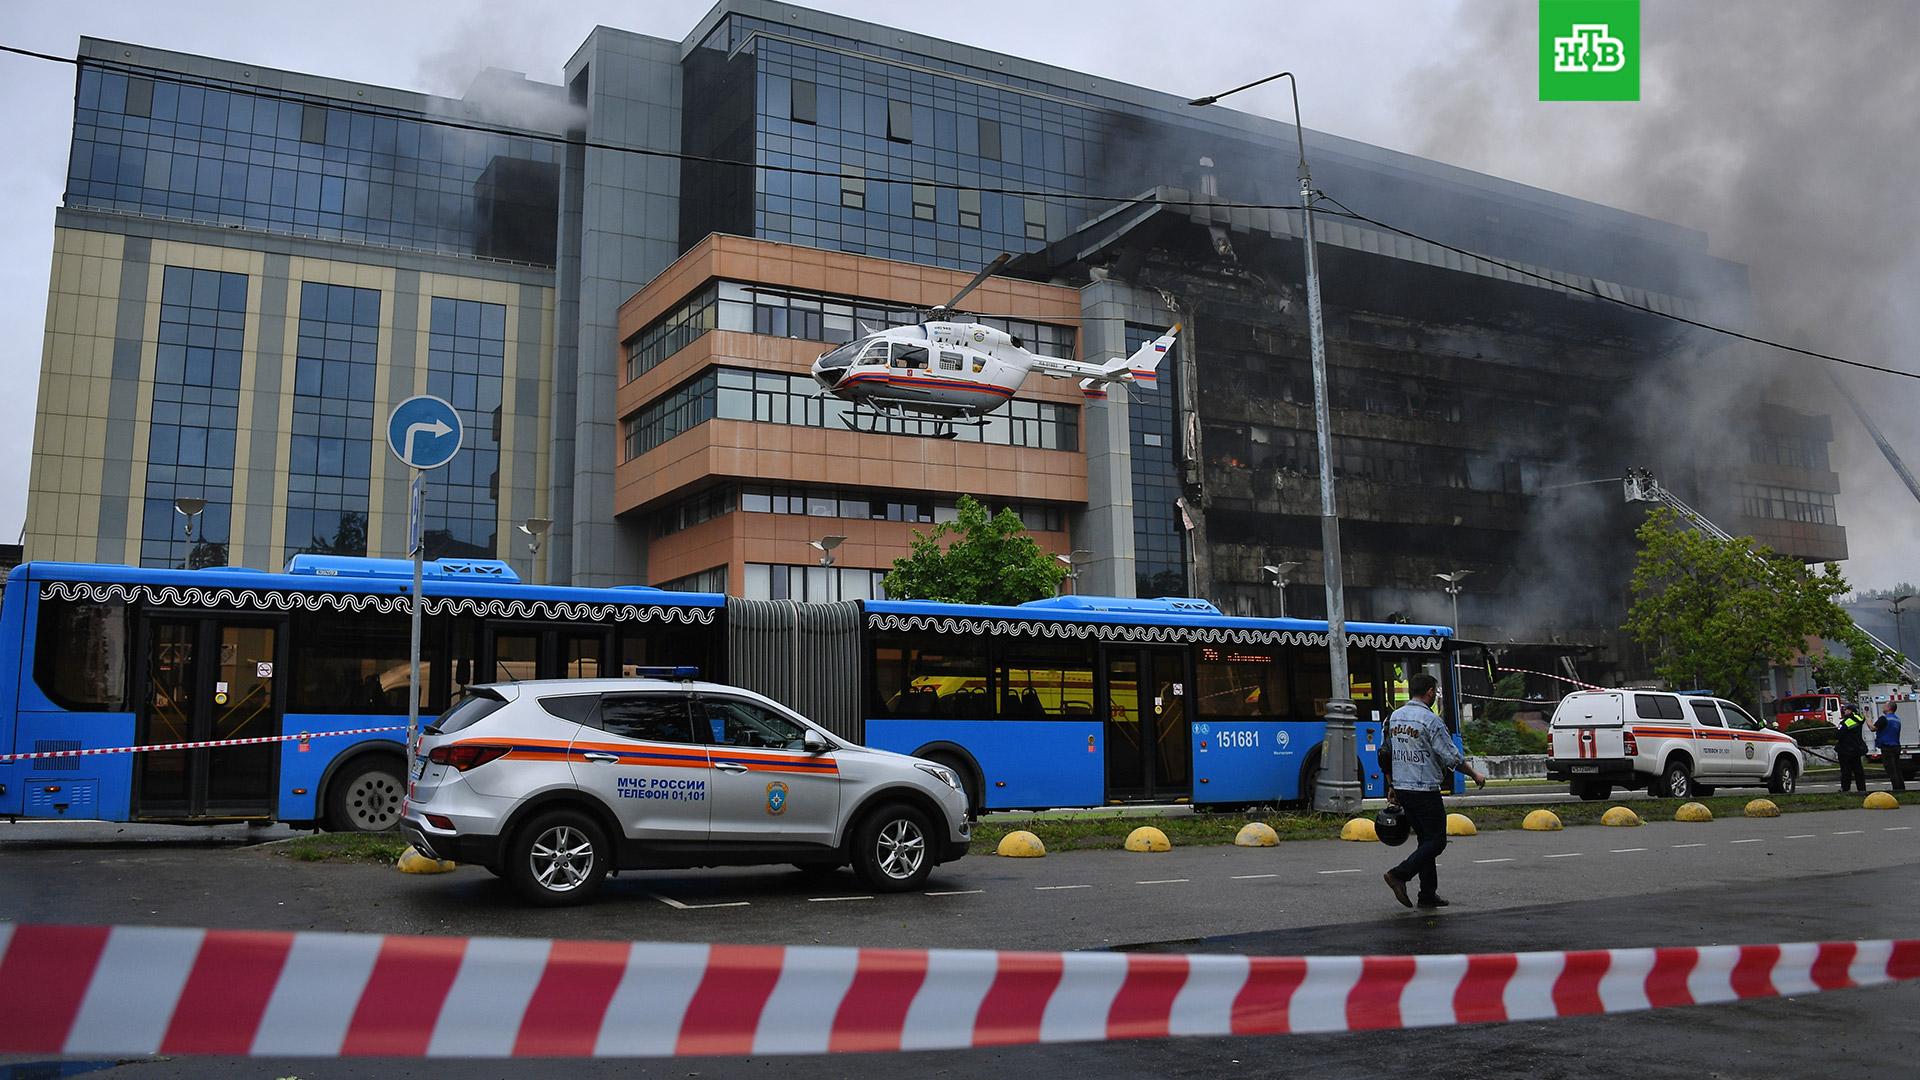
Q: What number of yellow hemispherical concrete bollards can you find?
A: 11